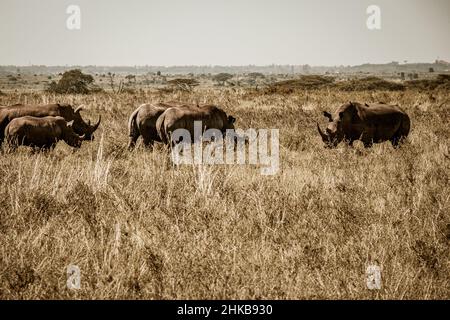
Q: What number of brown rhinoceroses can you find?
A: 5